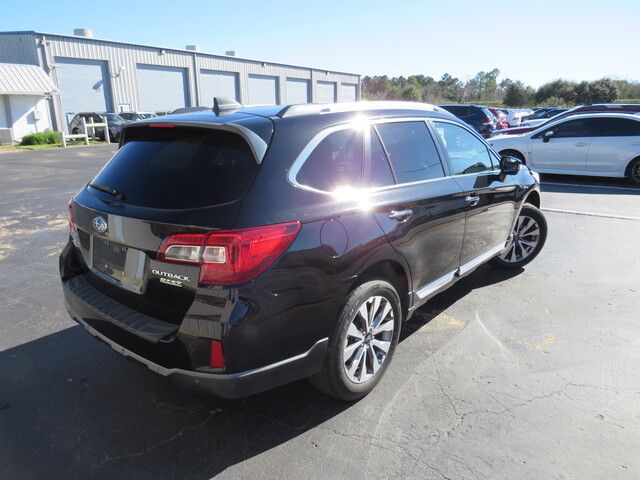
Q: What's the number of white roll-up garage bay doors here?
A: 7